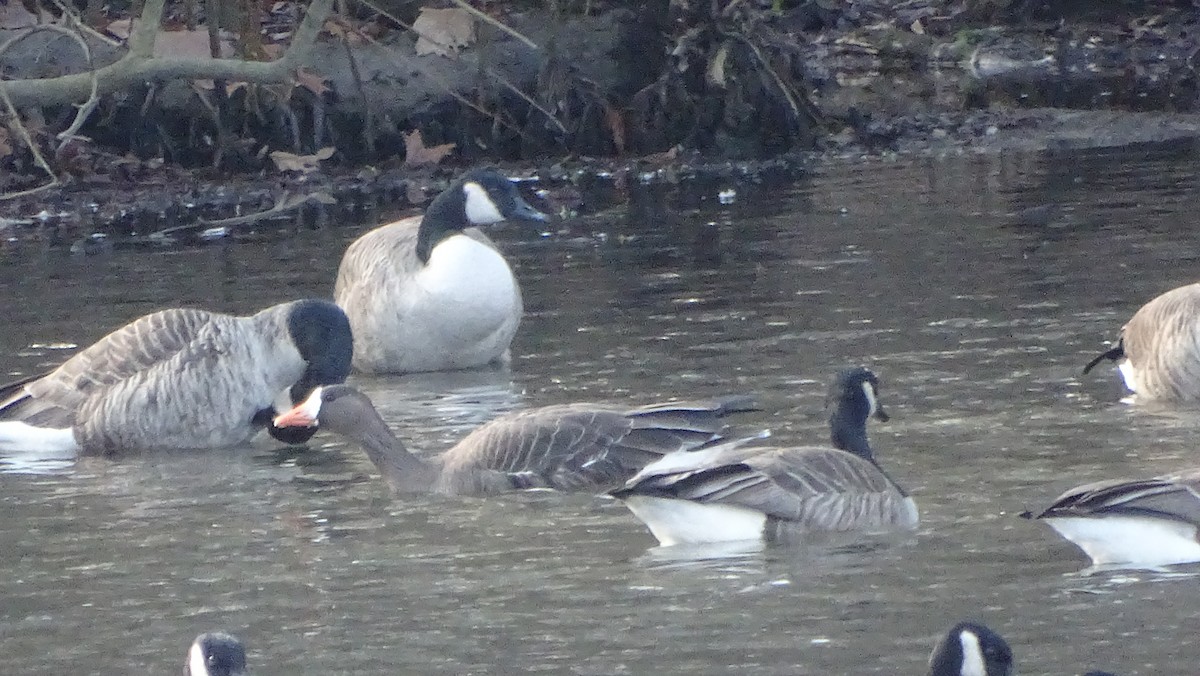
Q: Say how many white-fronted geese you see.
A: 1